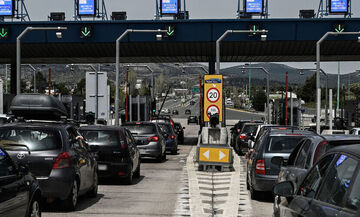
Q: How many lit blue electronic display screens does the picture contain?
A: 5